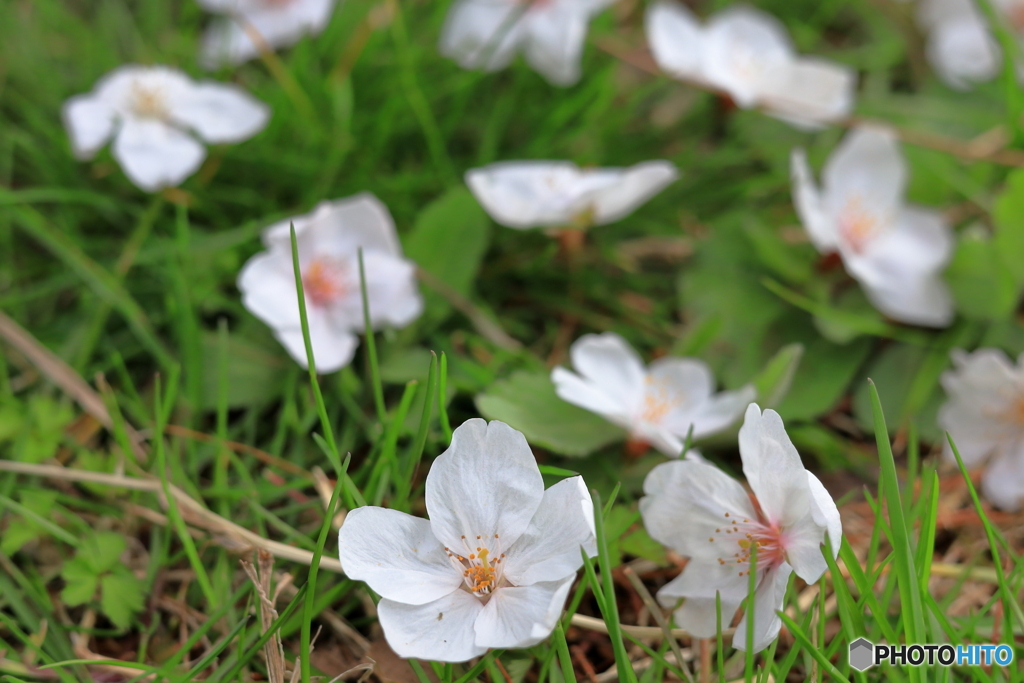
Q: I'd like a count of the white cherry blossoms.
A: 12